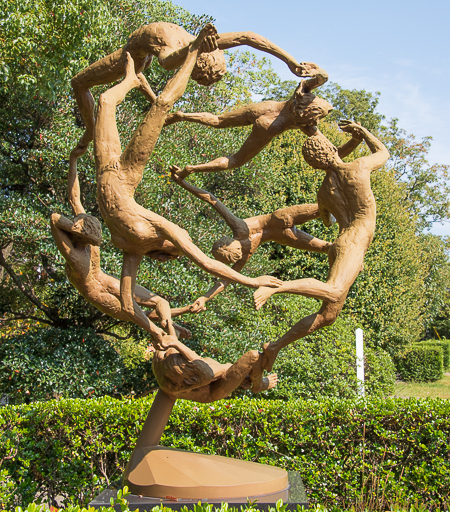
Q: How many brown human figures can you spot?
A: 7